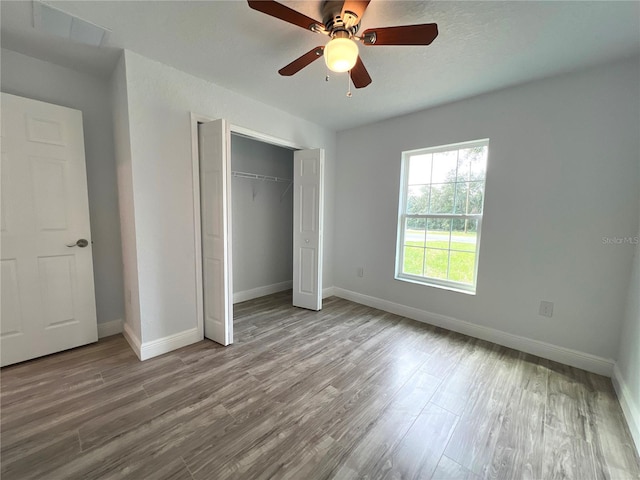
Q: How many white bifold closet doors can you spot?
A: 2